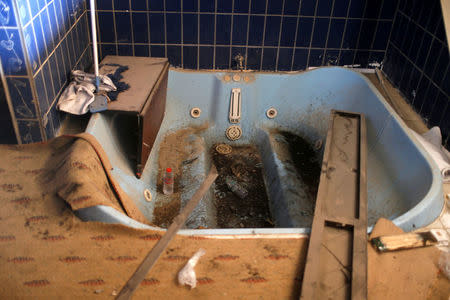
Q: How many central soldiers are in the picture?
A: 0